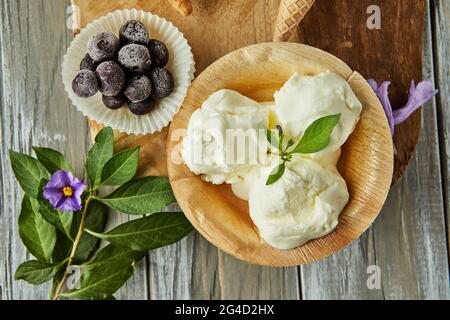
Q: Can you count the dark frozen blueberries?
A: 11